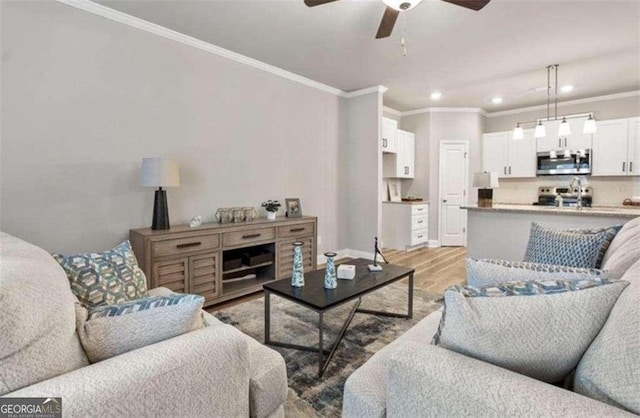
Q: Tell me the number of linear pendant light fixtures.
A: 1